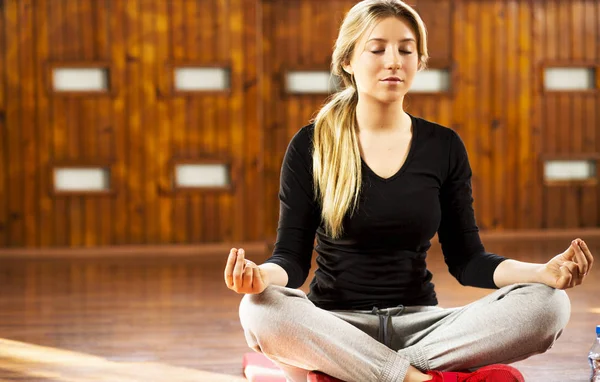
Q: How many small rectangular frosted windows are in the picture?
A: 8